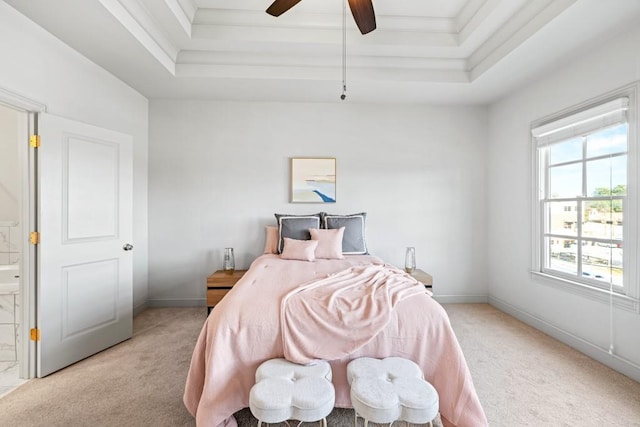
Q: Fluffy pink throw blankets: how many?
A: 1